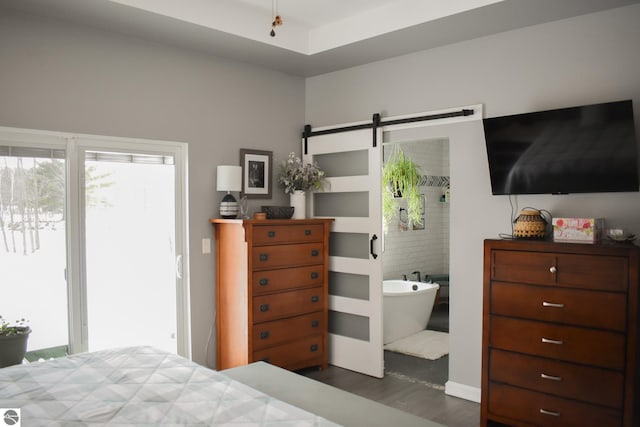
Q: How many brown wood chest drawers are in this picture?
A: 2